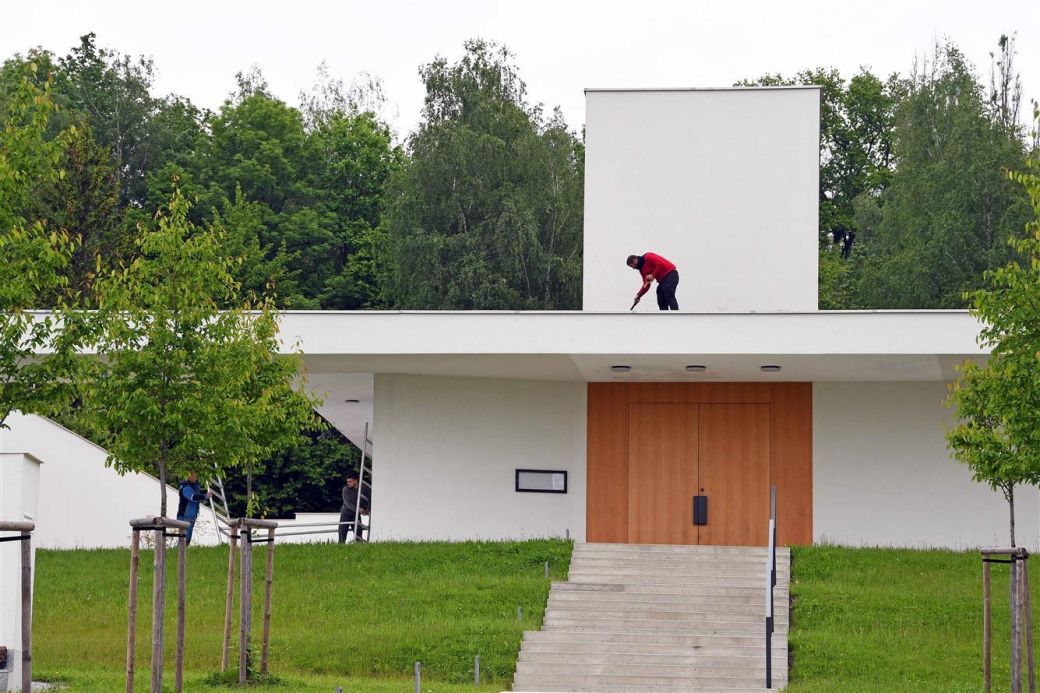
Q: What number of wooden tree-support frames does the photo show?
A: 4